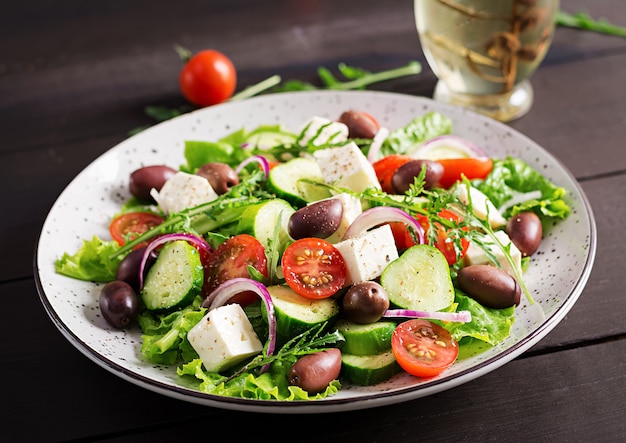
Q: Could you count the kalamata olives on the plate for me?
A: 11